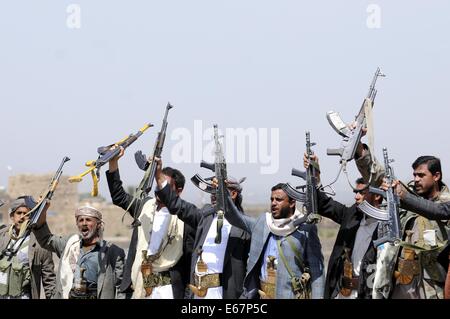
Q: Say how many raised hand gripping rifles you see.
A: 7